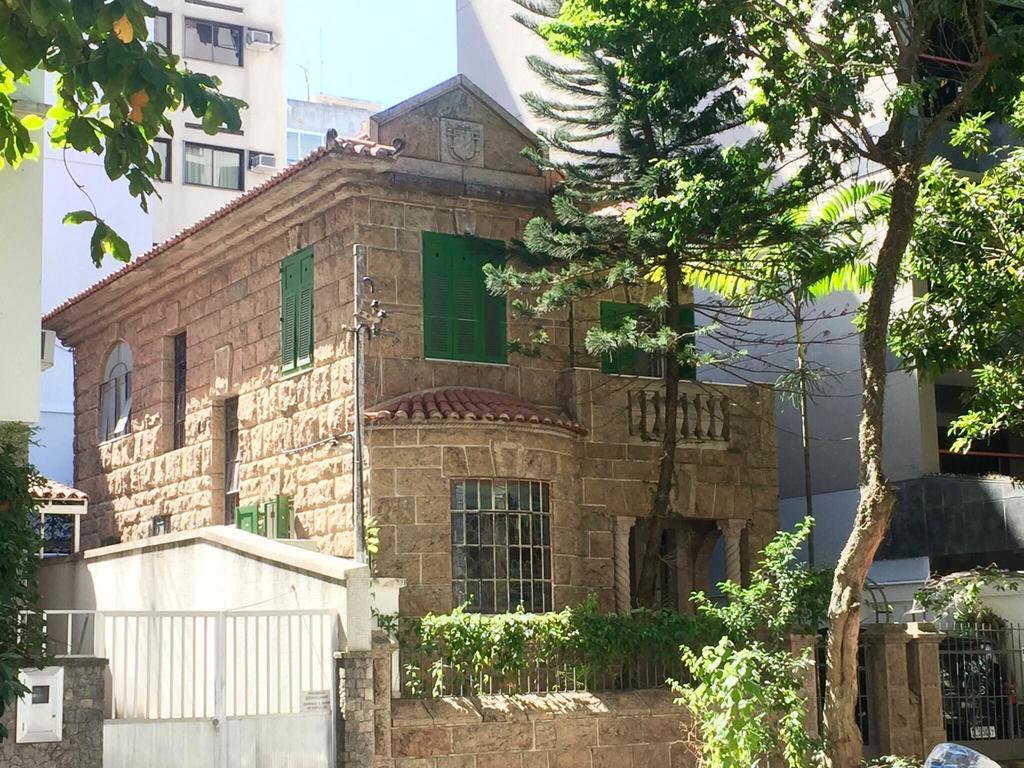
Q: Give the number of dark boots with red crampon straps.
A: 0